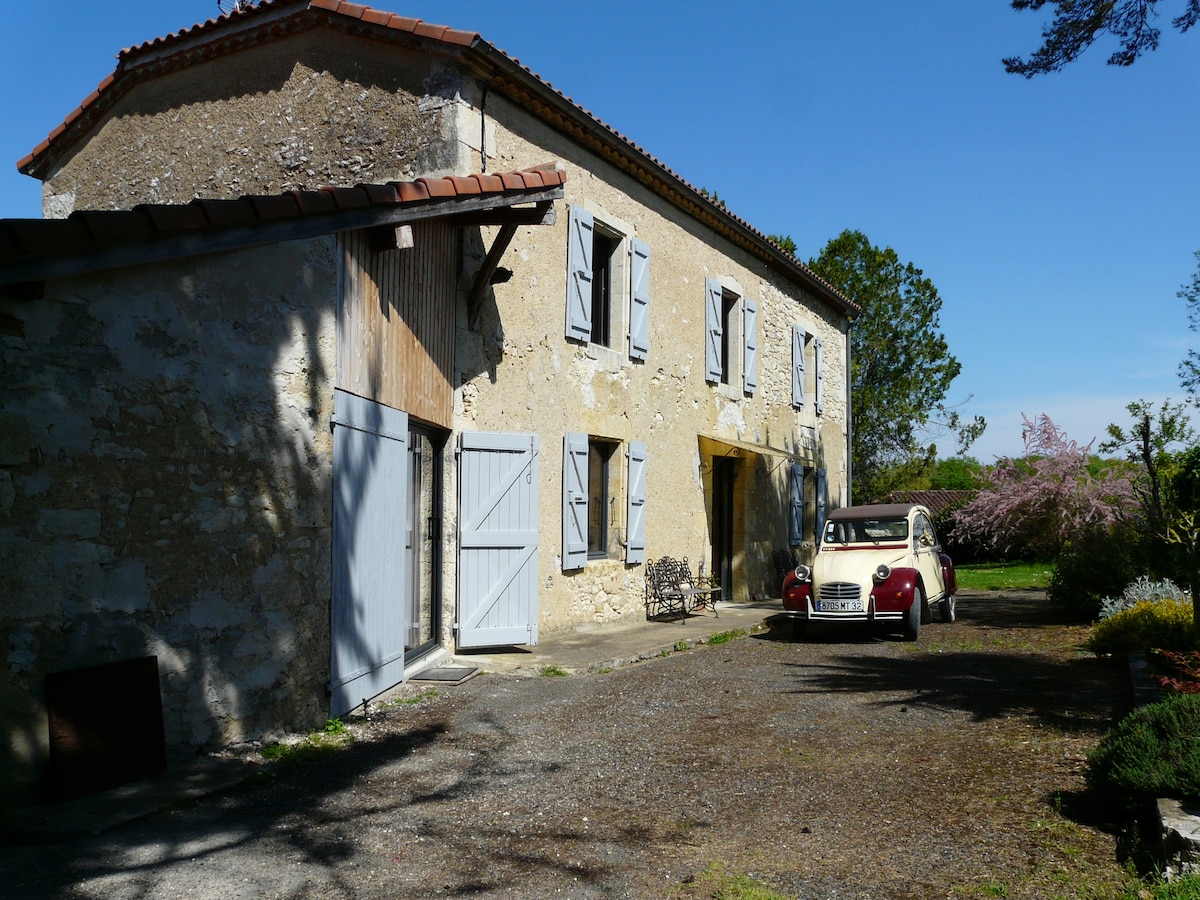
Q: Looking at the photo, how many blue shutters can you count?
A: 12